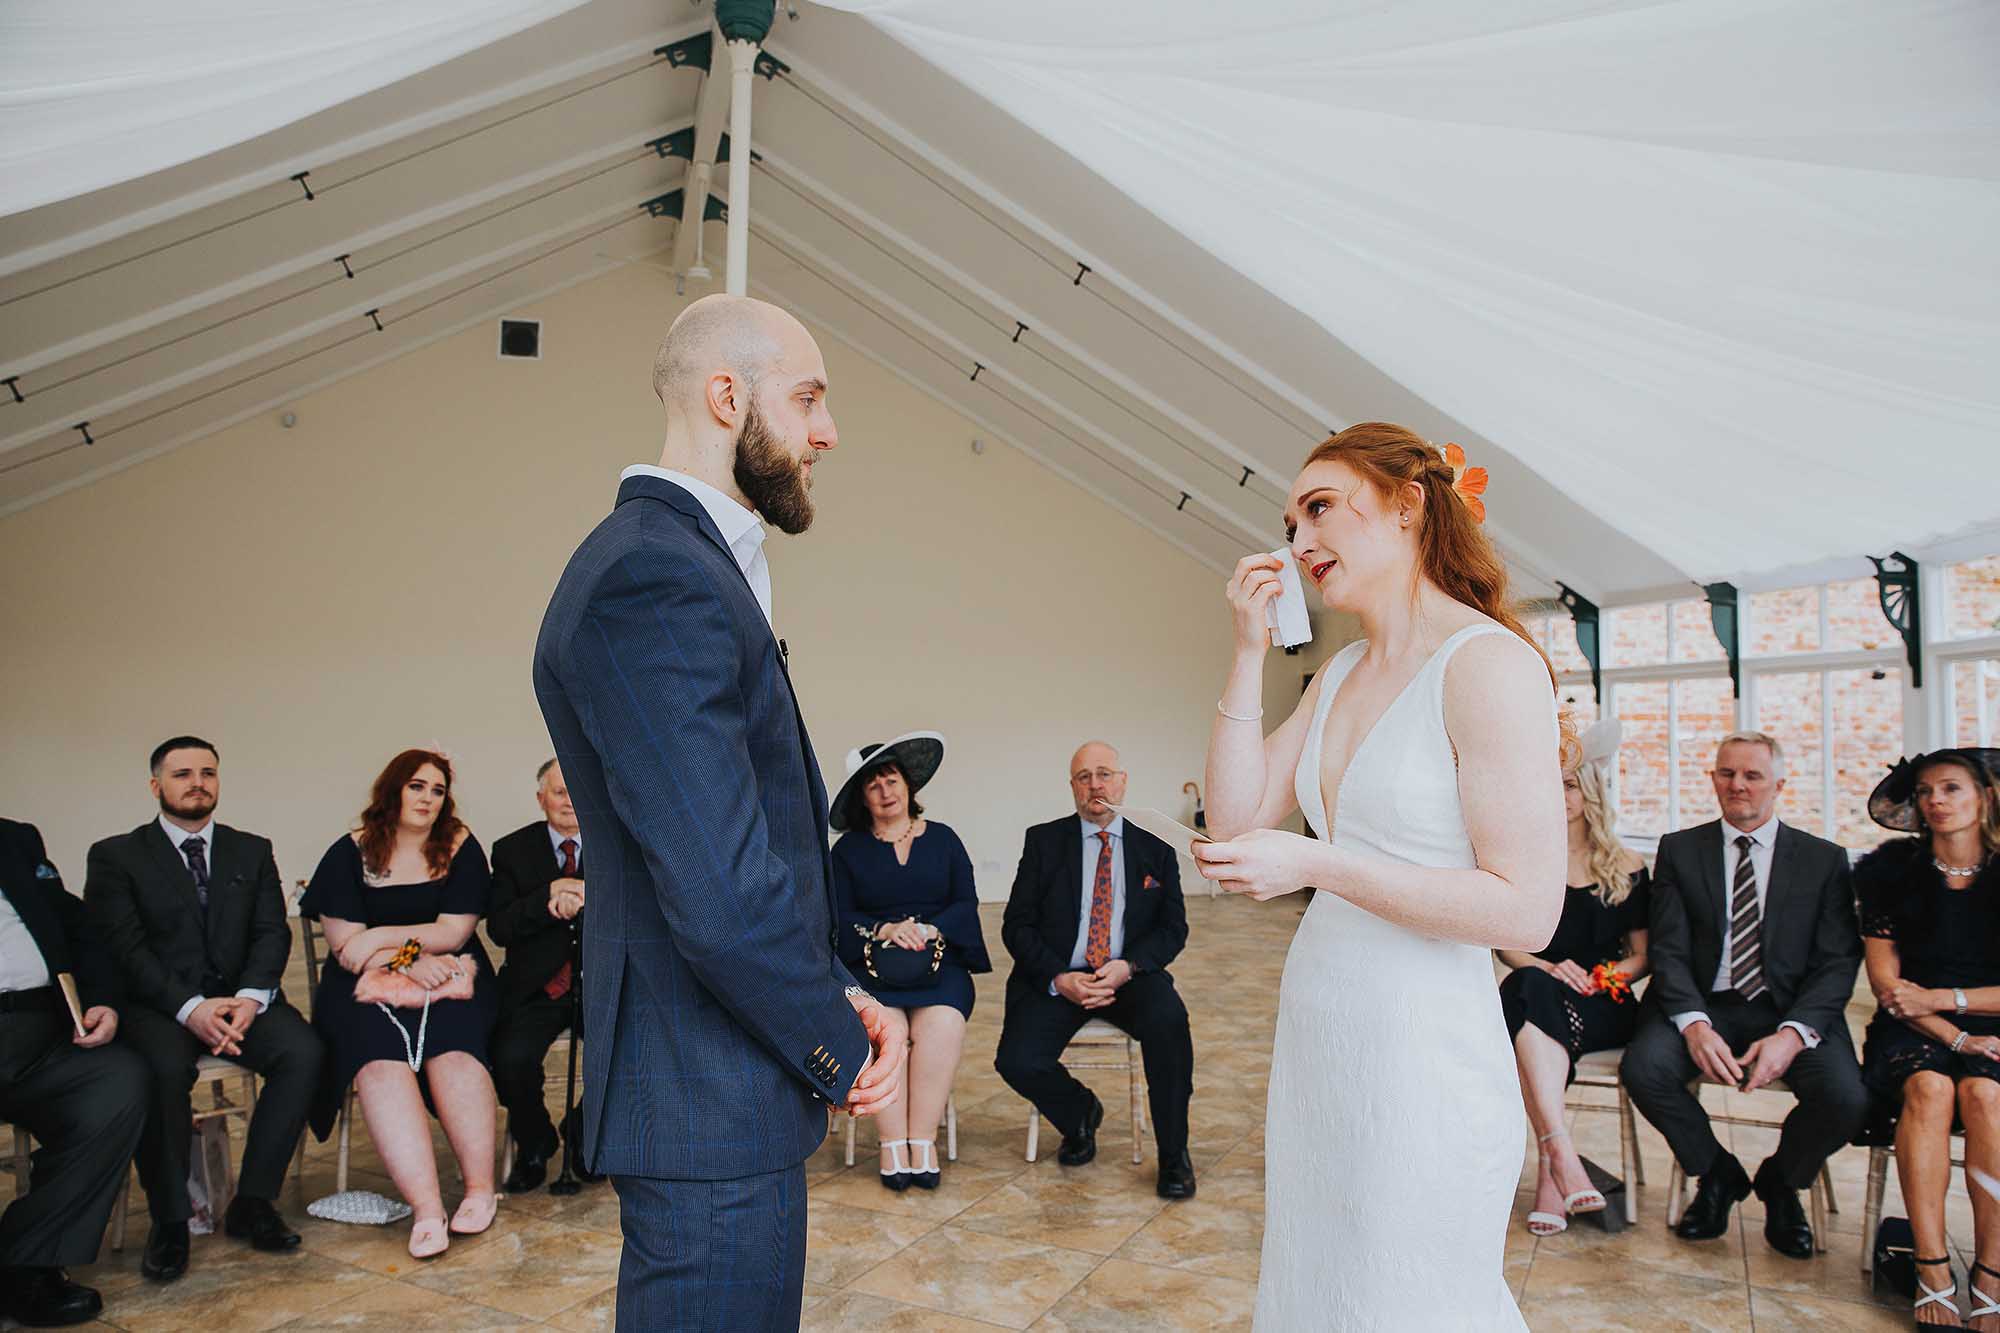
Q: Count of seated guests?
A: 9